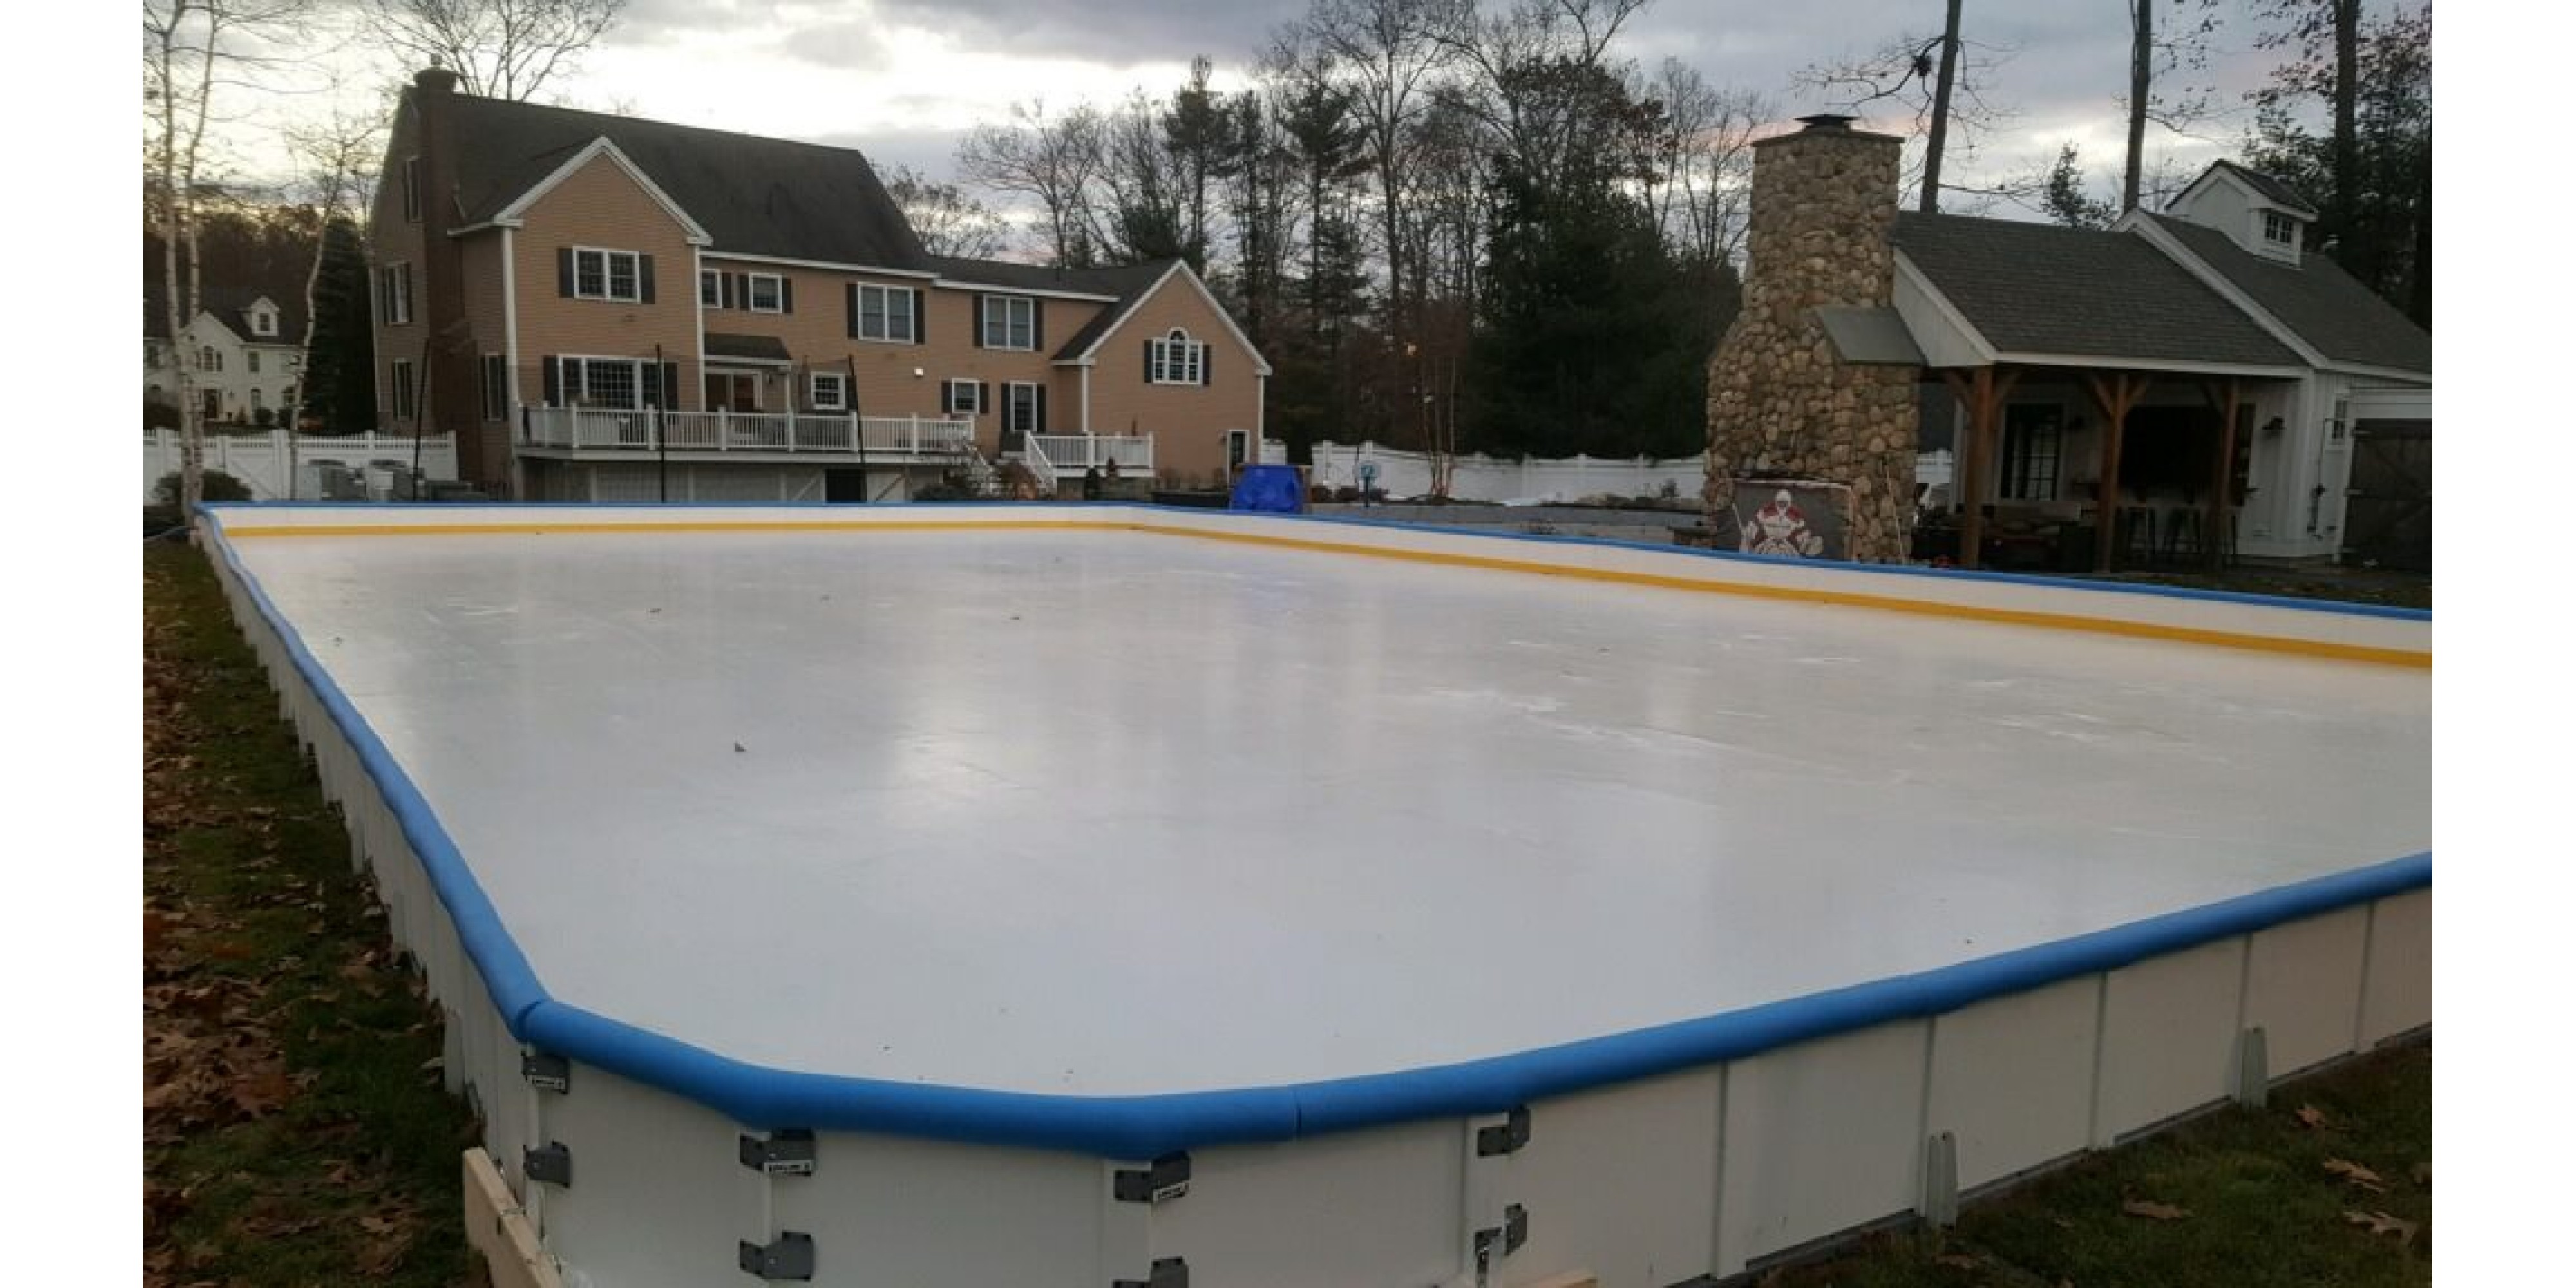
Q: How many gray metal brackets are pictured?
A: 8